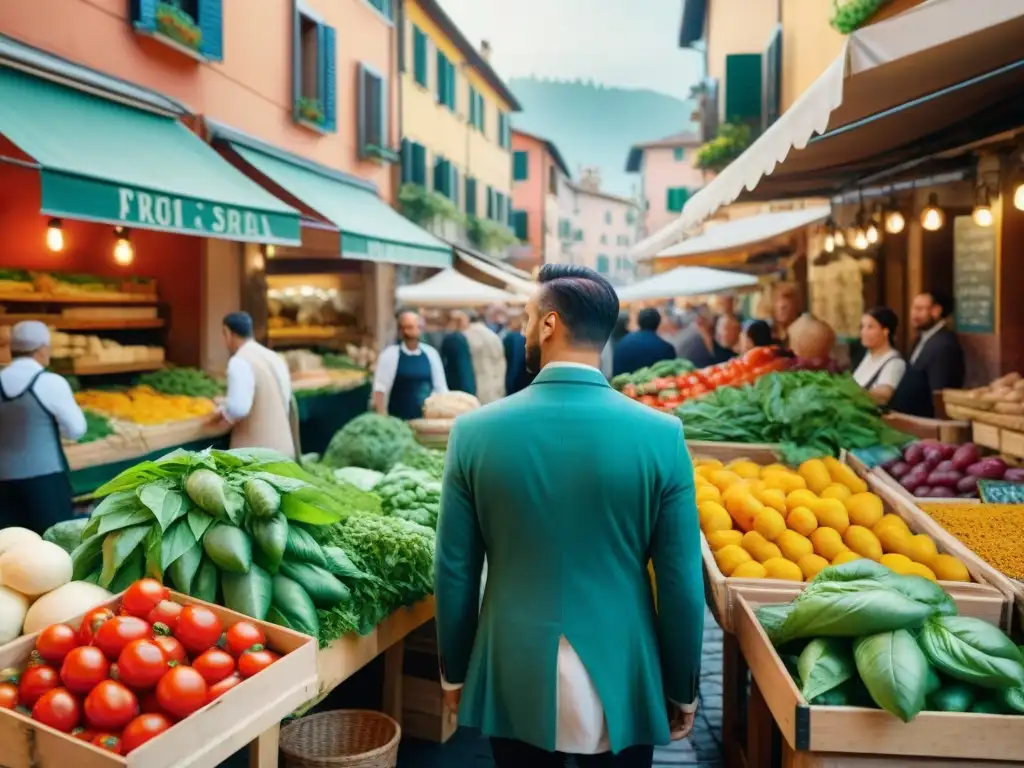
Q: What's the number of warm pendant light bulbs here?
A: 10